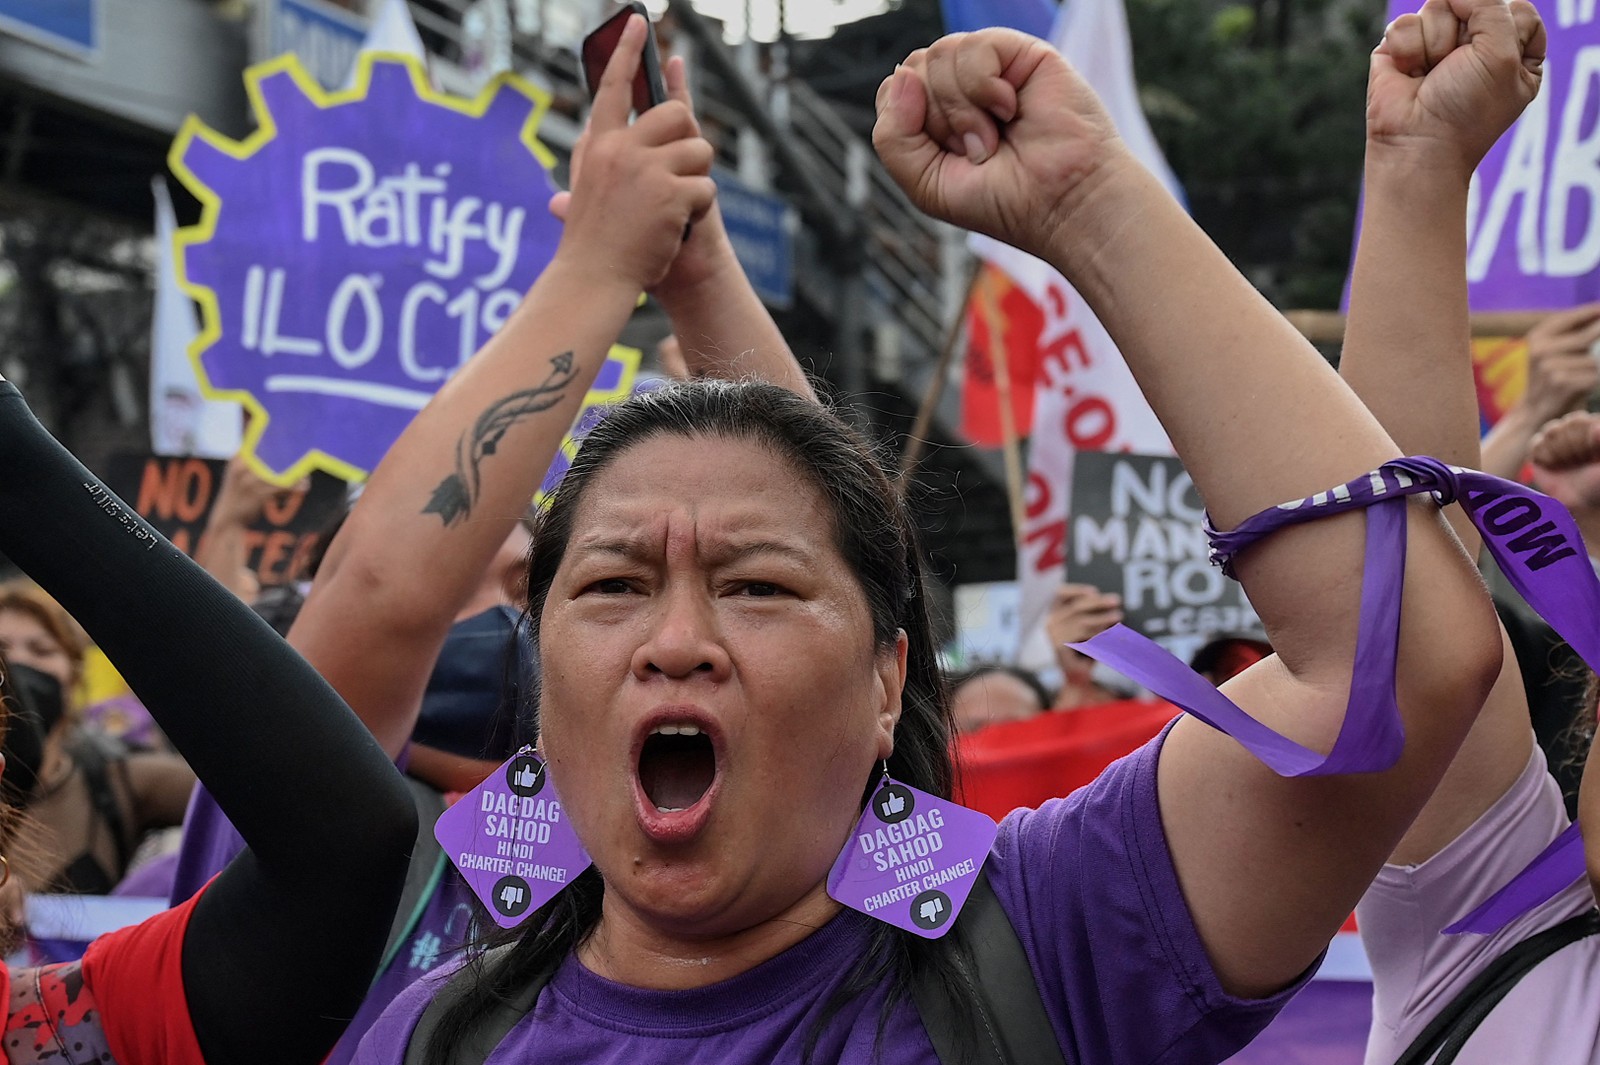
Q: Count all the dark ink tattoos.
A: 1